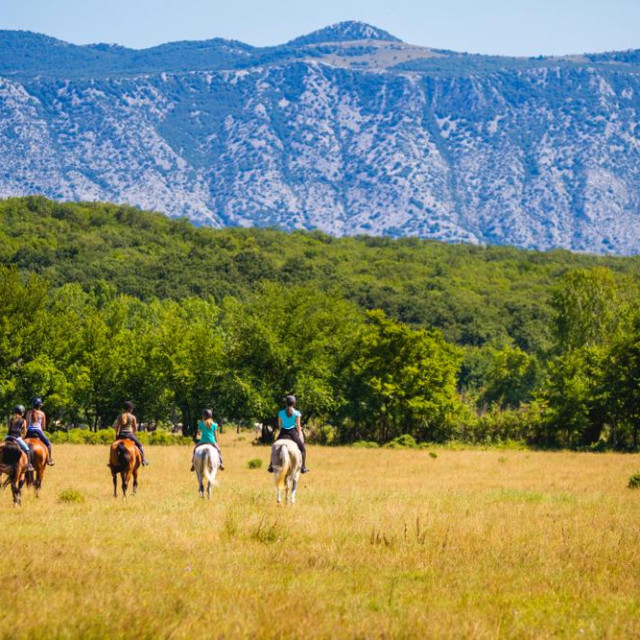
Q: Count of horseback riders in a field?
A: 5